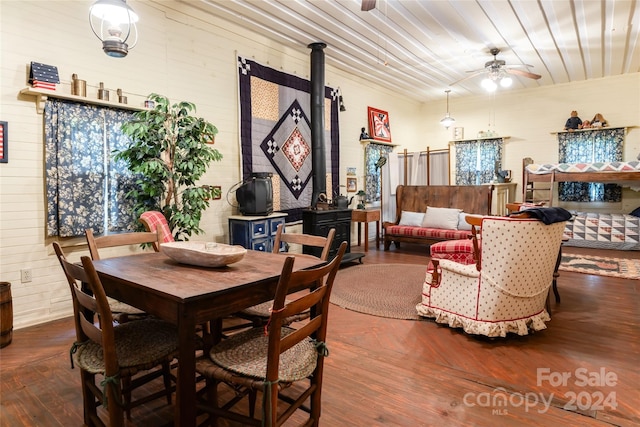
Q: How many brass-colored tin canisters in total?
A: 3